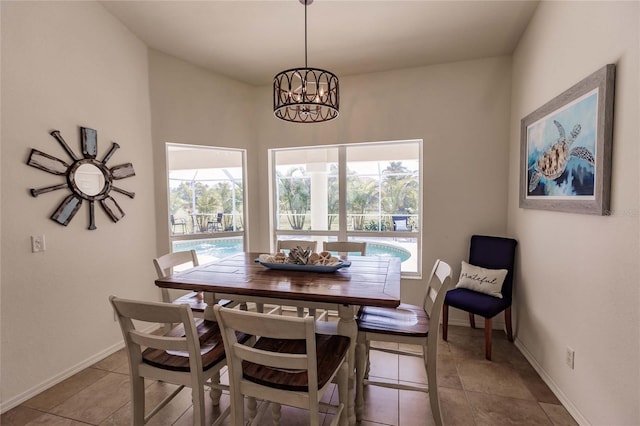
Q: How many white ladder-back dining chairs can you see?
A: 6